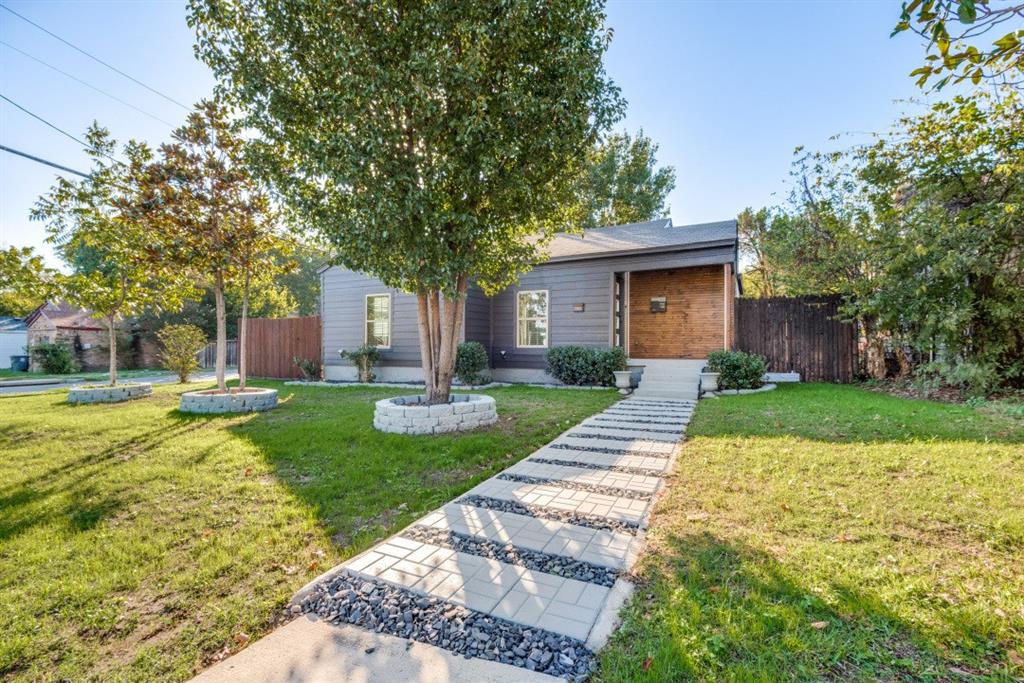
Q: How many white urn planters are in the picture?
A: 2